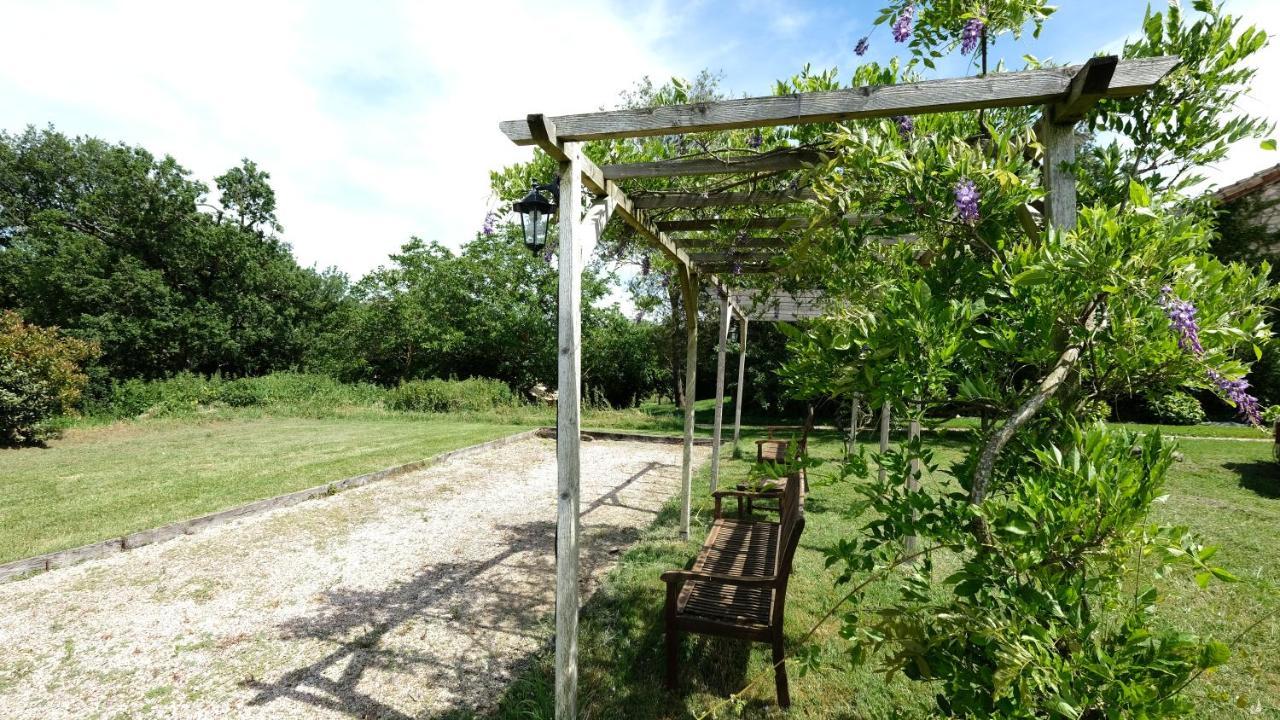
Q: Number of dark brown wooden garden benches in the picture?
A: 2